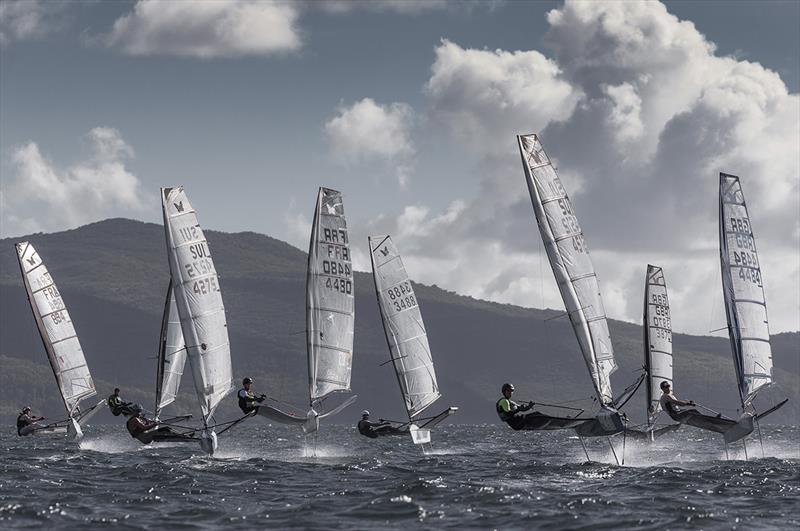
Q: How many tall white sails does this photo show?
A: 8